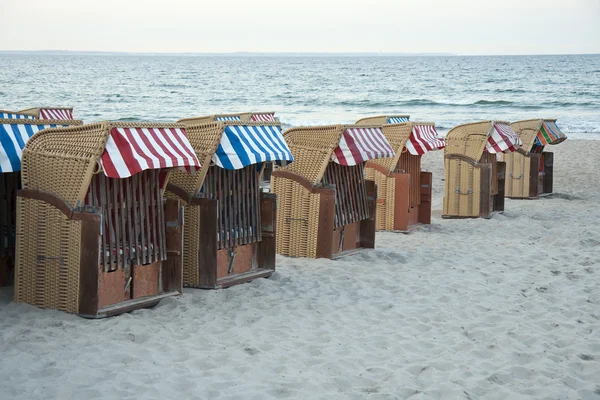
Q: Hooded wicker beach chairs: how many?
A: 12